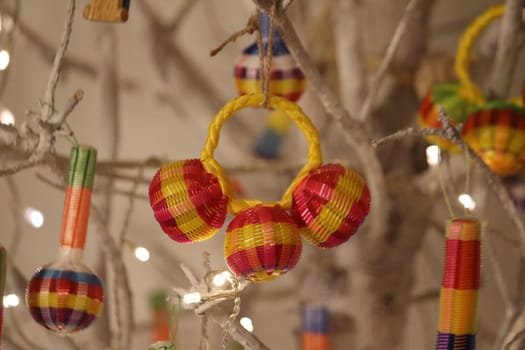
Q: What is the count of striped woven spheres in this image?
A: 7